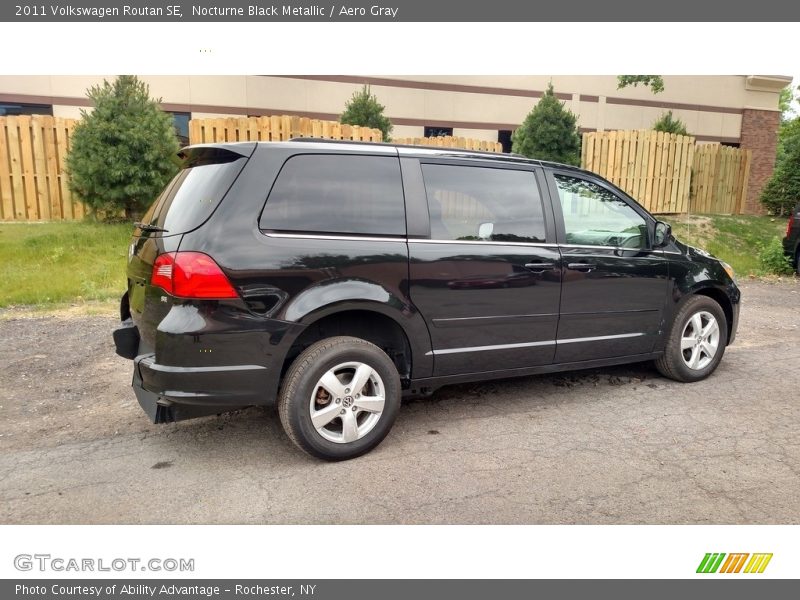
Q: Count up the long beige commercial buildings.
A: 1